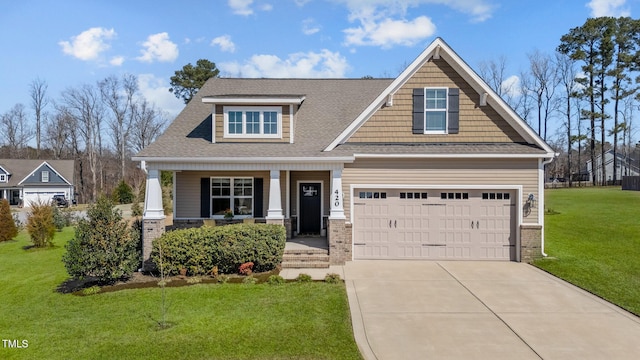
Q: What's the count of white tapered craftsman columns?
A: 3